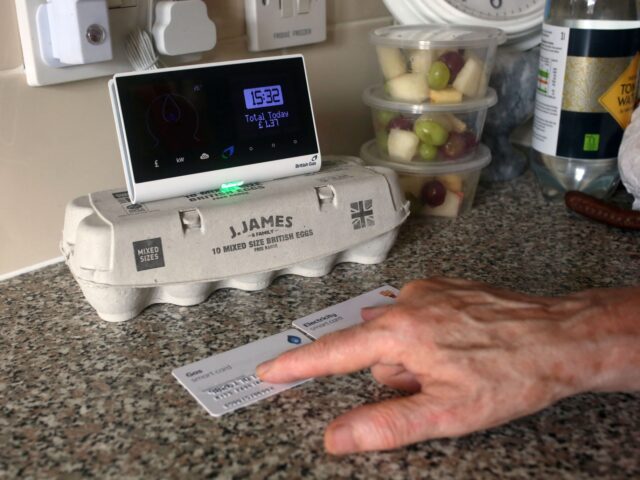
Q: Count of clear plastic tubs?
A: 3